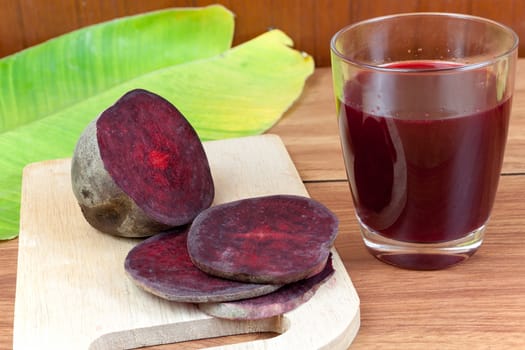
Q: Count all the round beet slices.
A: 3